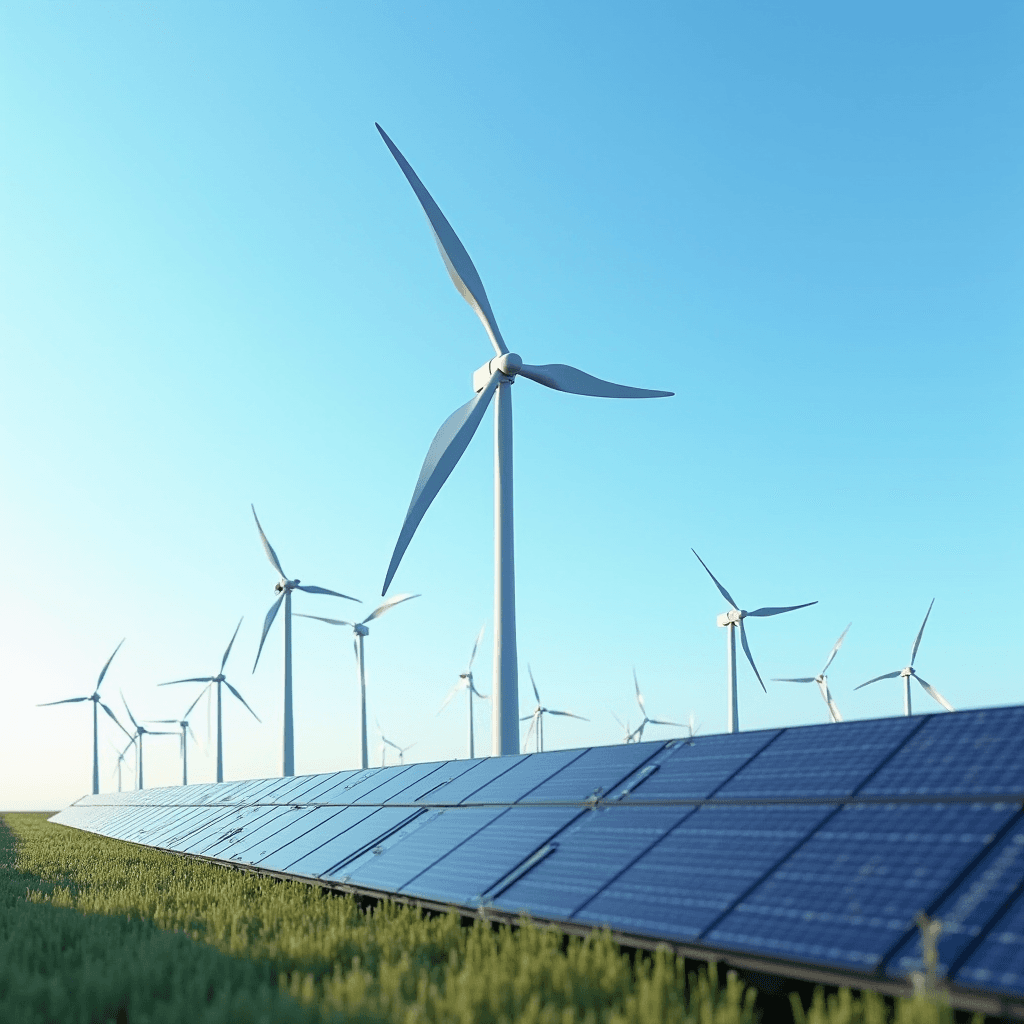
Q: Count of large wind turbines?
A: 1